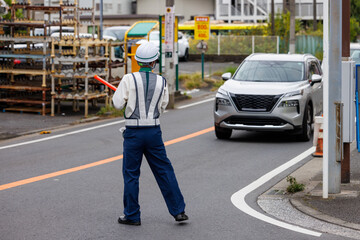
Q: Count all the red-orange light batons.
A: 1